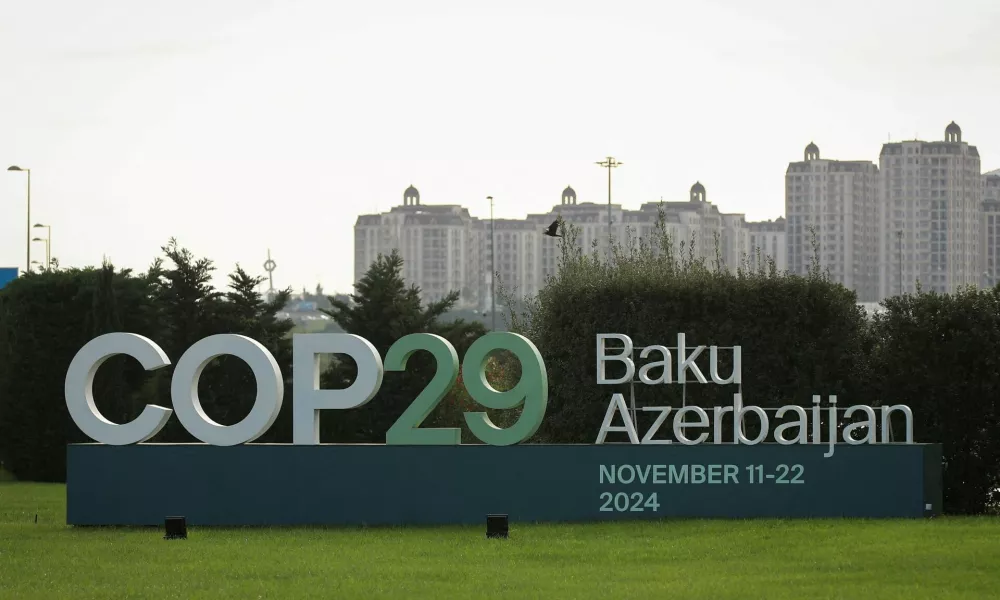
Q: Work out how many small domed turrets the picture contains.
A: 5